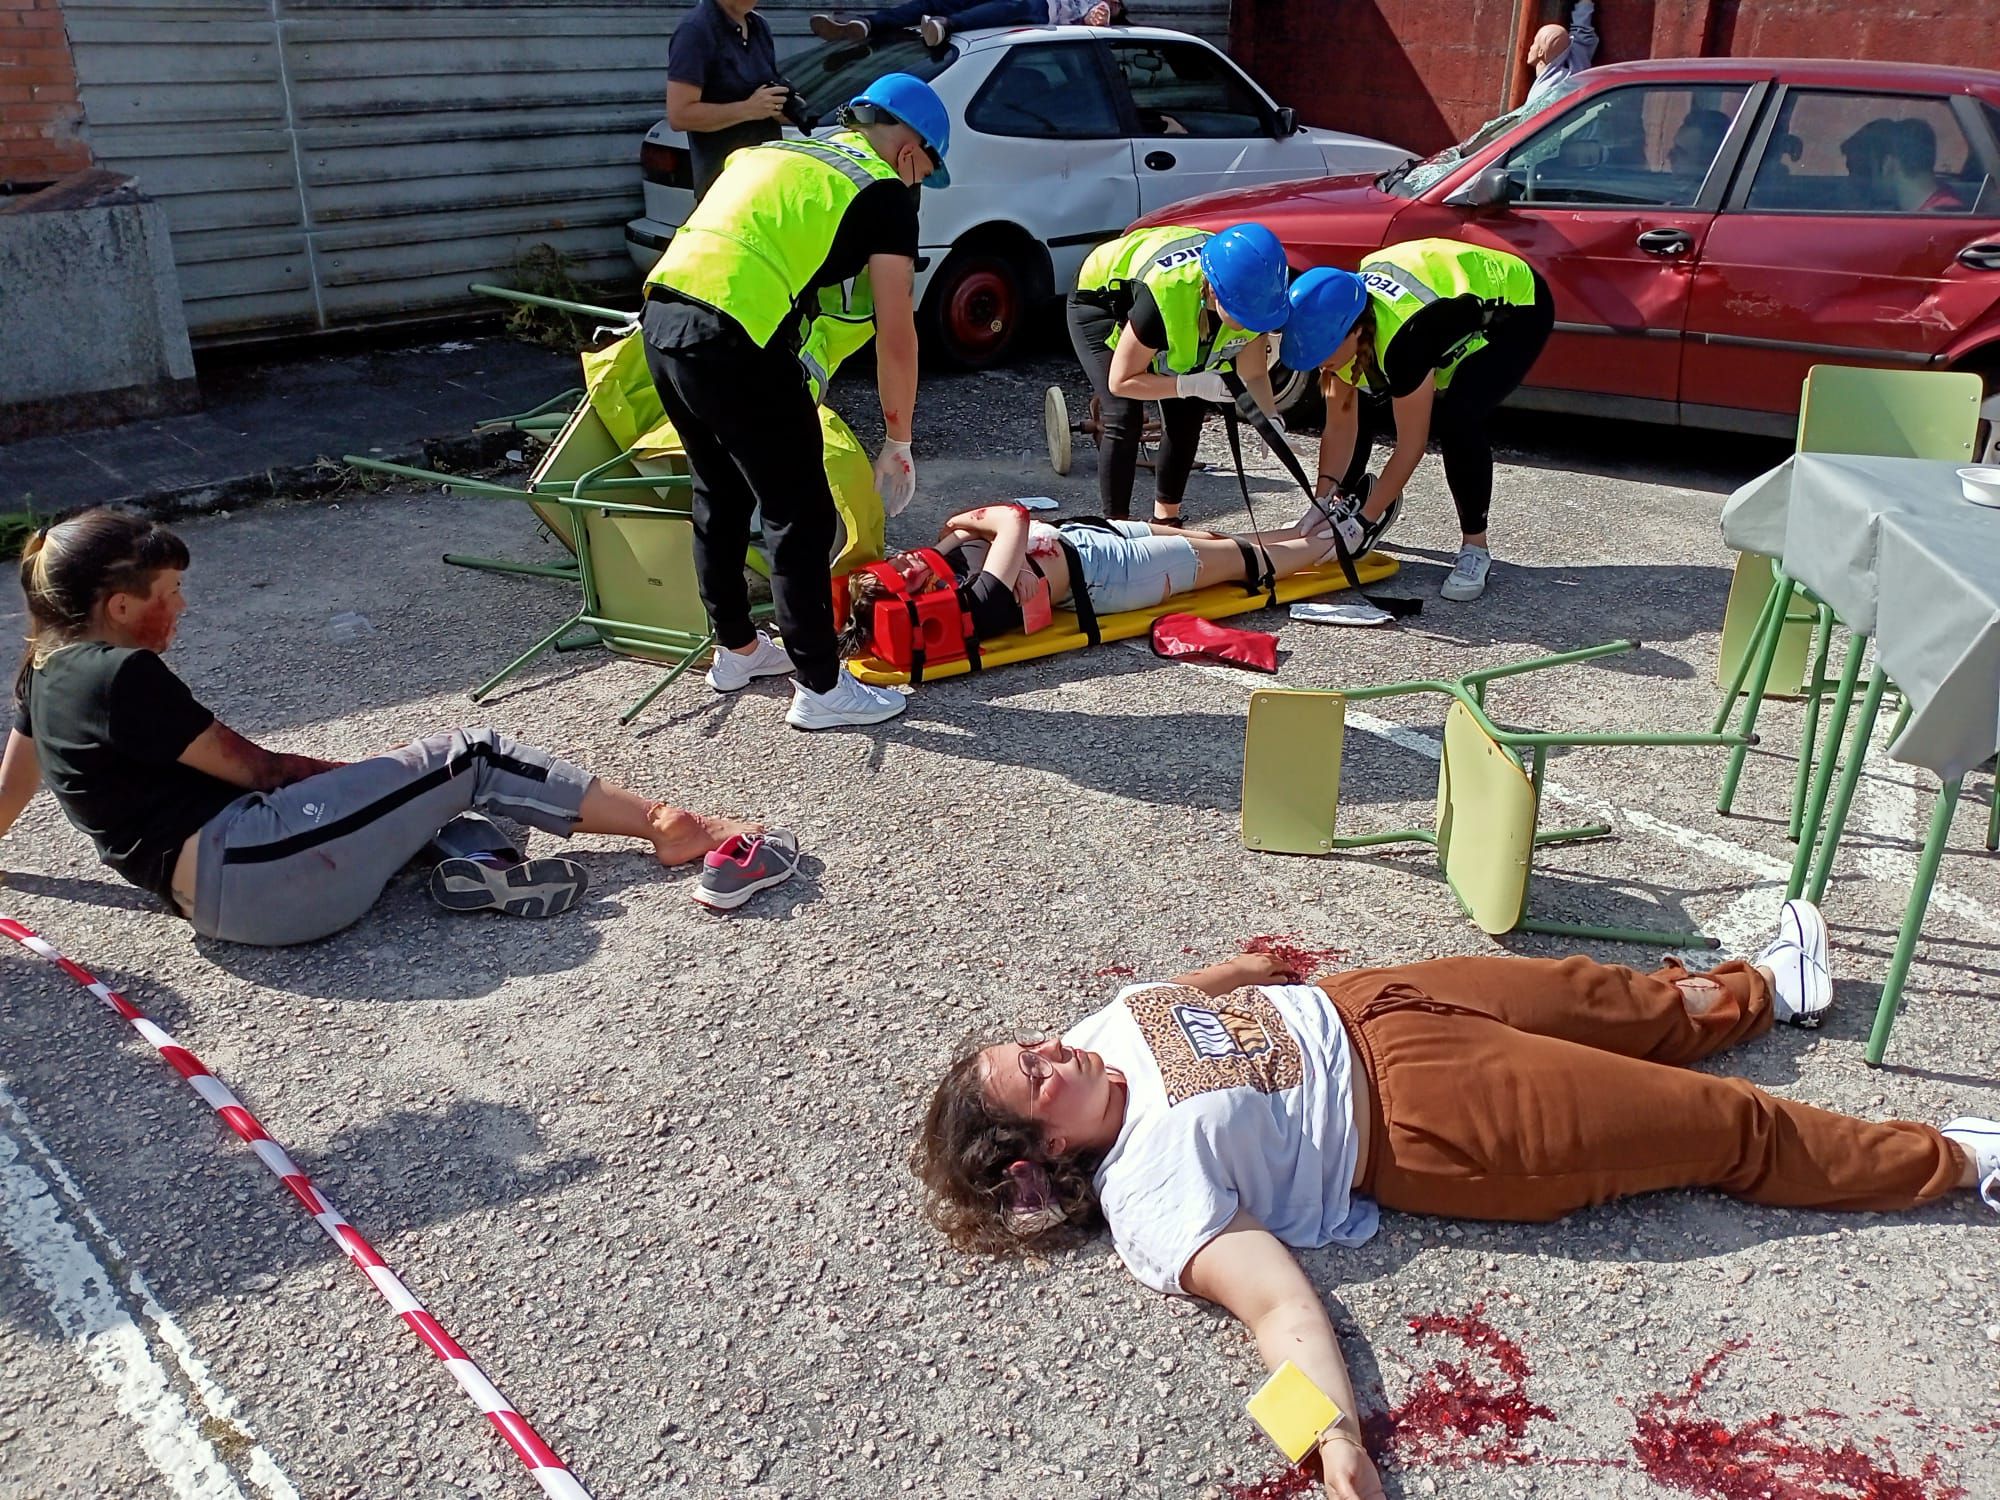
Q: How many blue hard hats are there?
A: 3